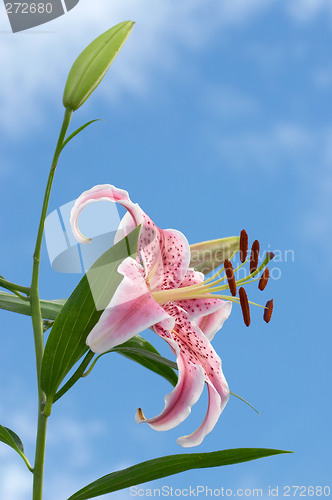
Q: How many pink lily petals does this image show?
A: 6